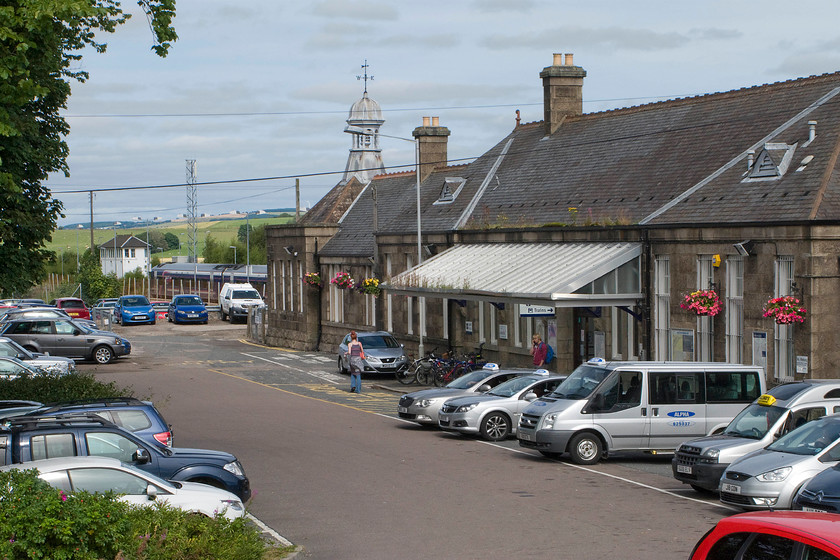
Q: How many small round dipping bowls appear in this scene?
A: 0